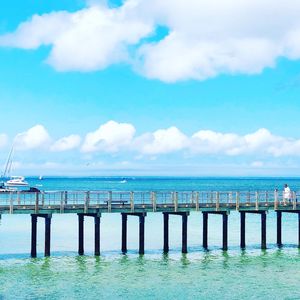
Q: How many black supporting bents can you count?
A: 7